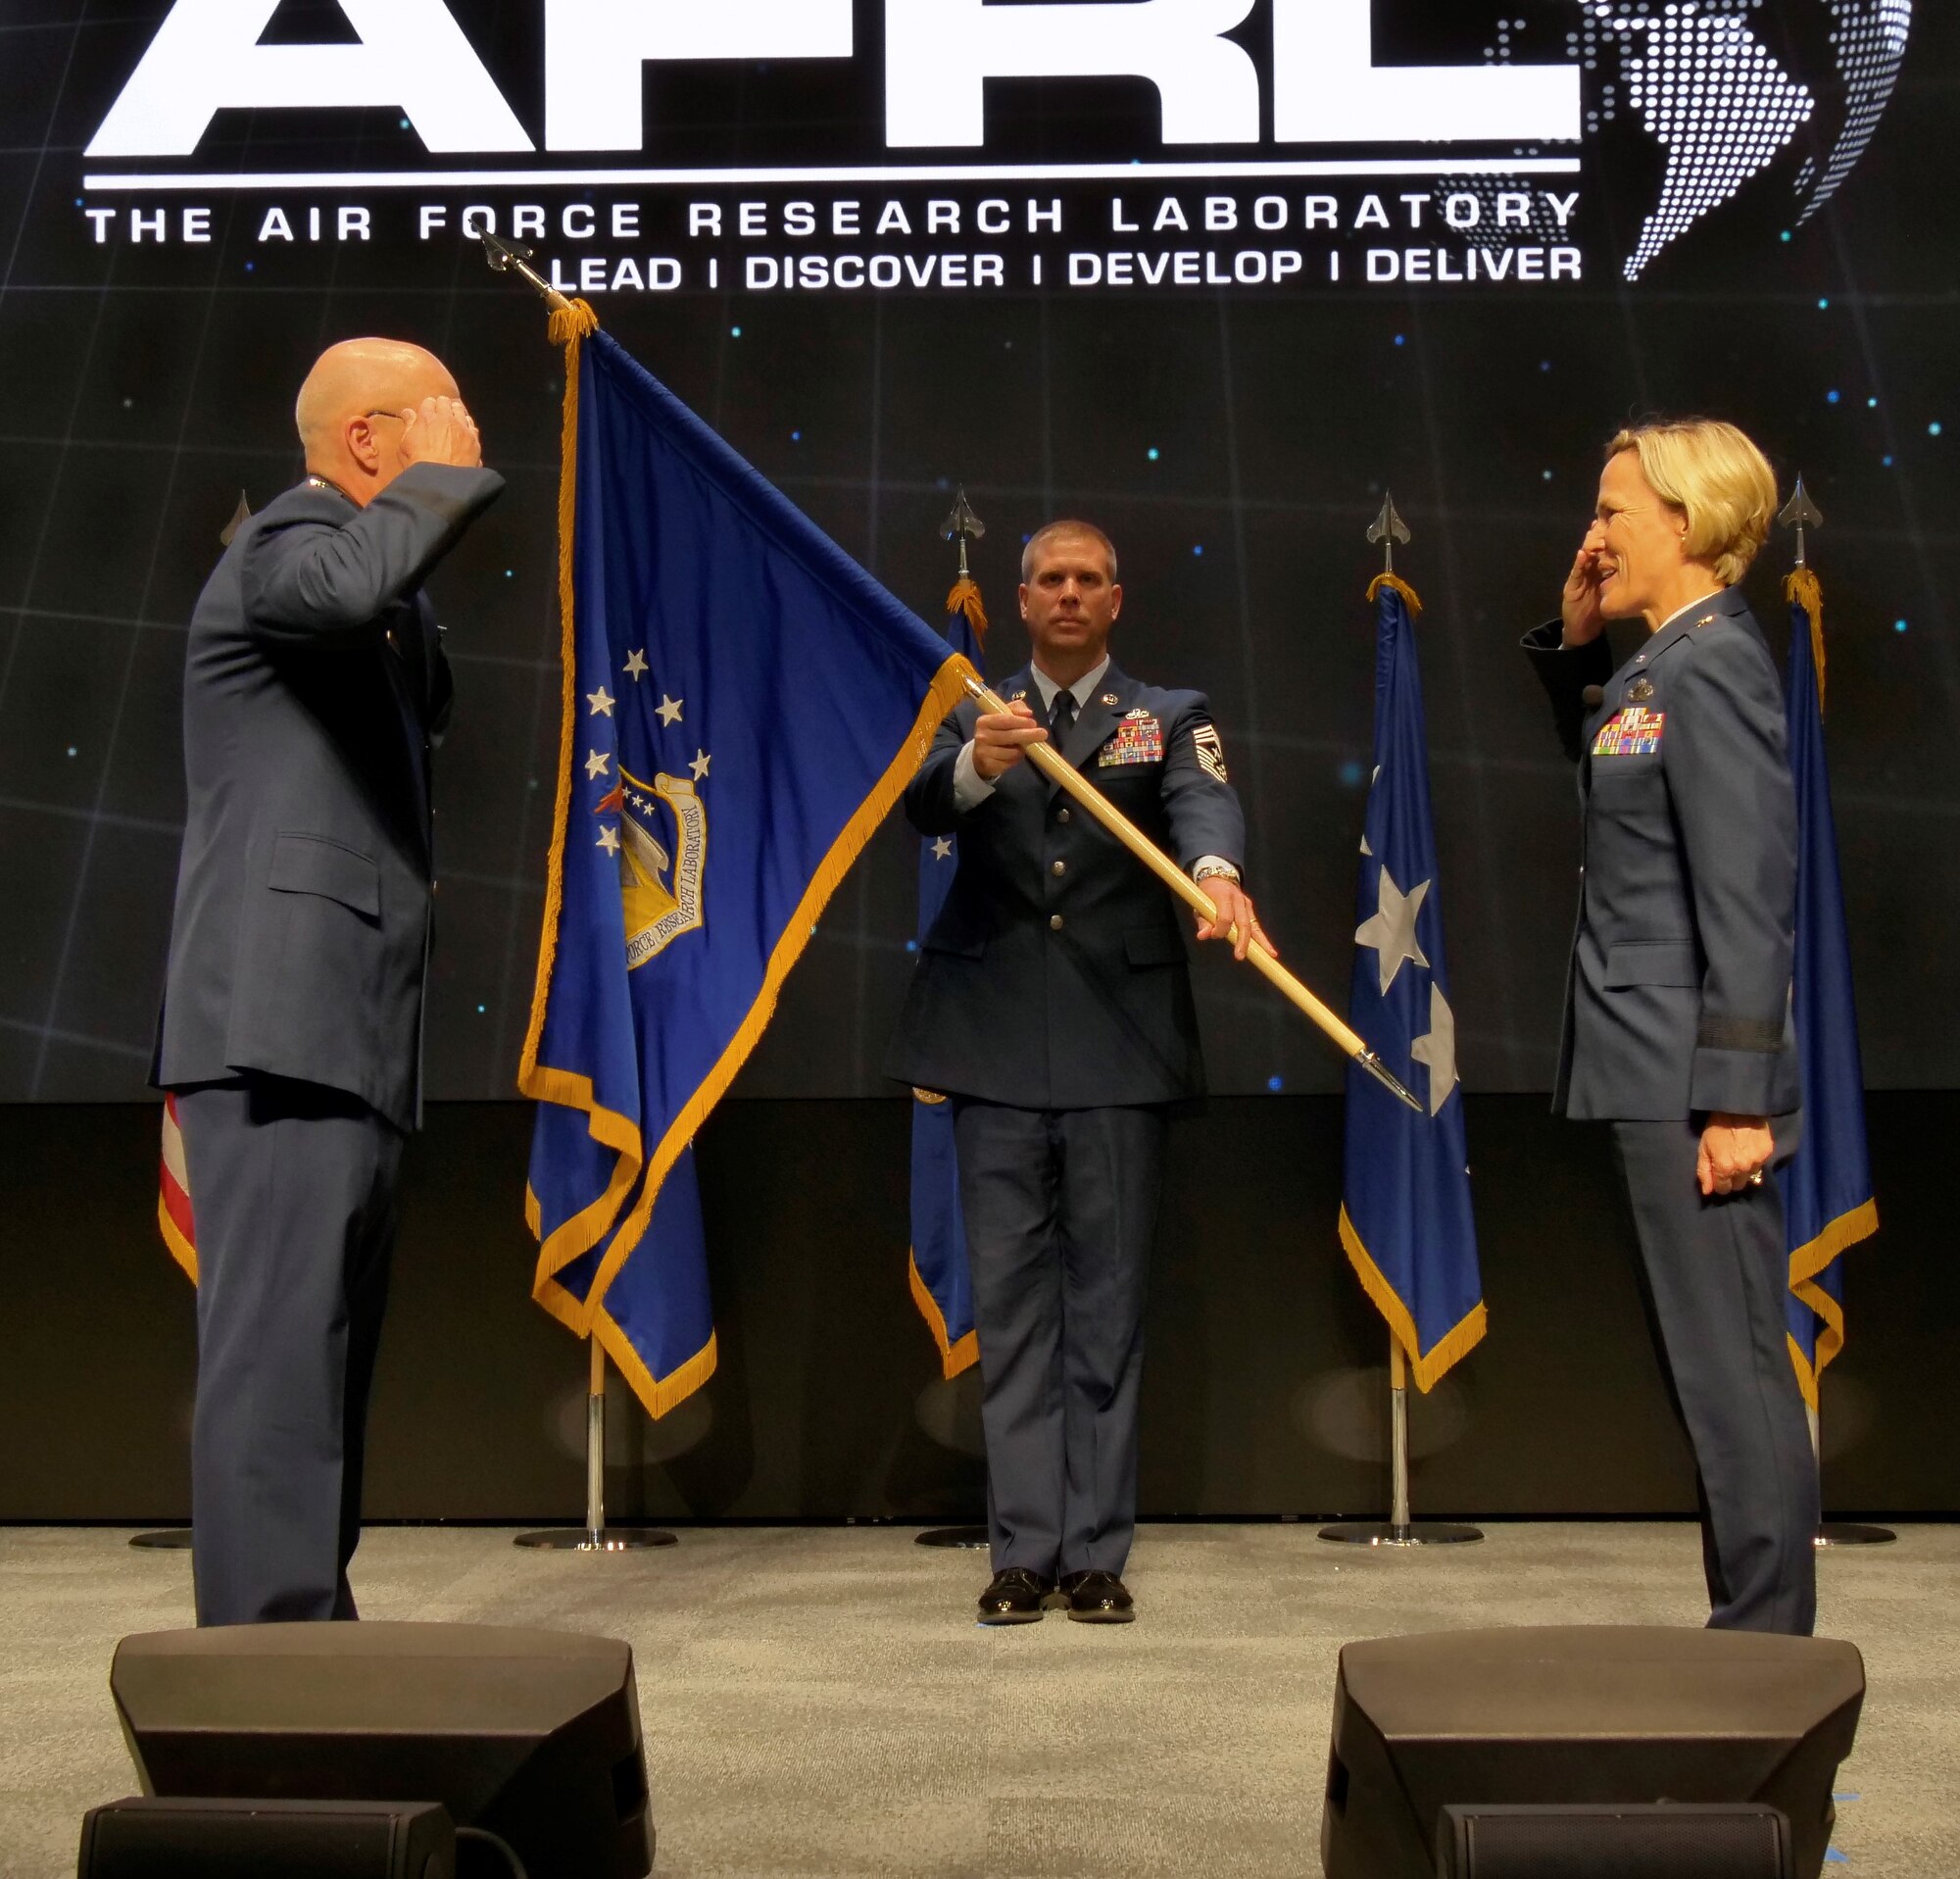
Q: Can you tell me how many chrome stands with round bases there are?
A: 5